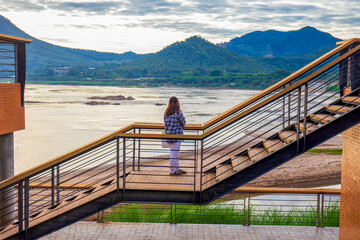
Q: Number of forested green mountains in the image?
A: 3